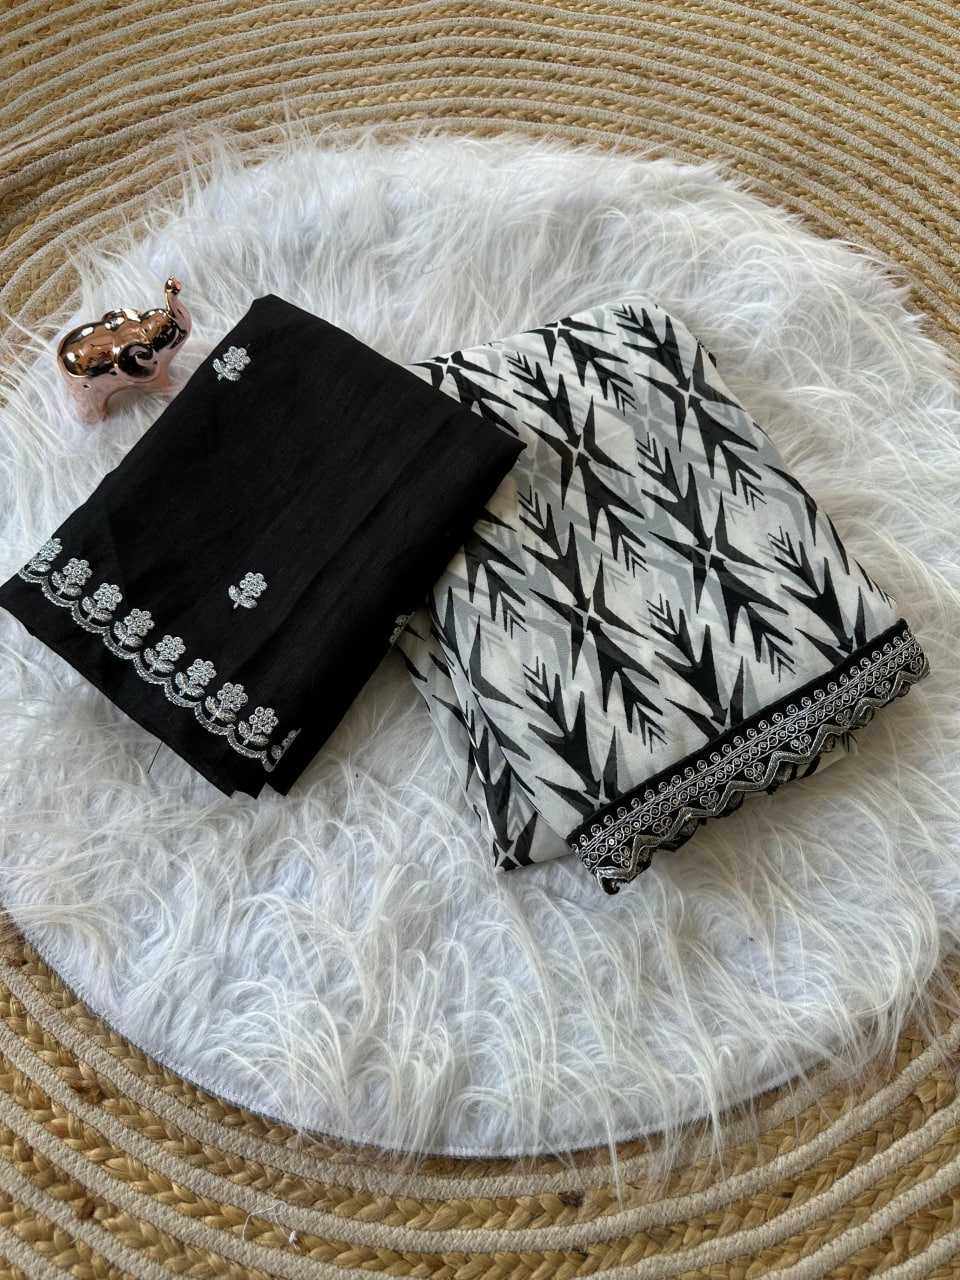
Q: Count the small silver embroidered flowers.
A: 11